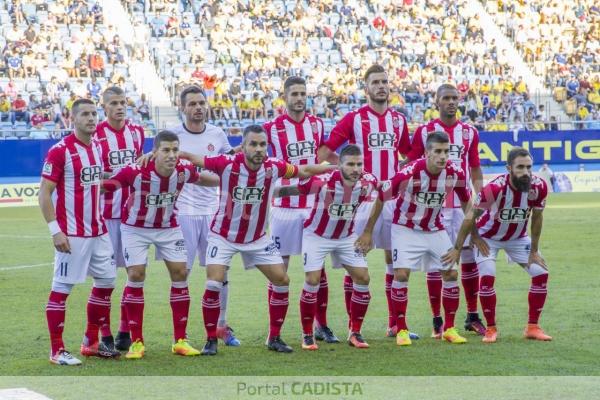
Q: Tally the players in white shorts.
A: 11